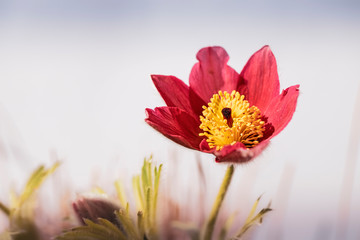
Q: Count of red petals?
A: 6